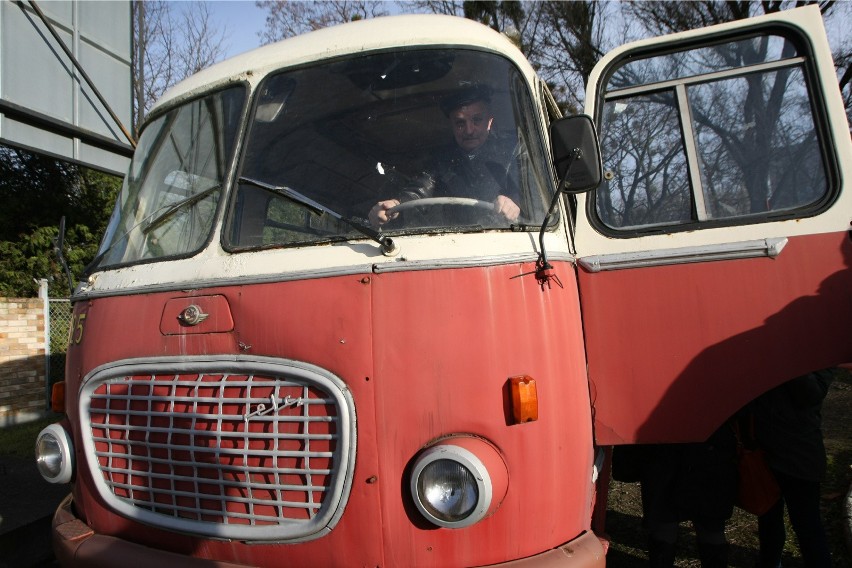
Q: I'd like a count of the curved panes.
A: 2